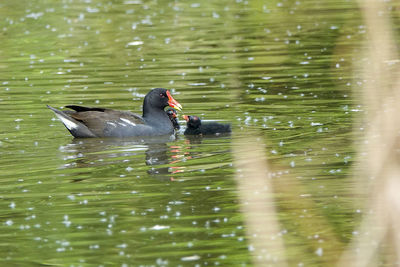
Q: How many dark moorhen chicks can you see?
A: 2